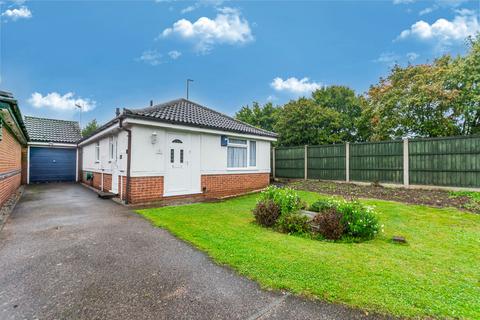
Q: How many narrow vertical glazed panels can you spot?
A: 2